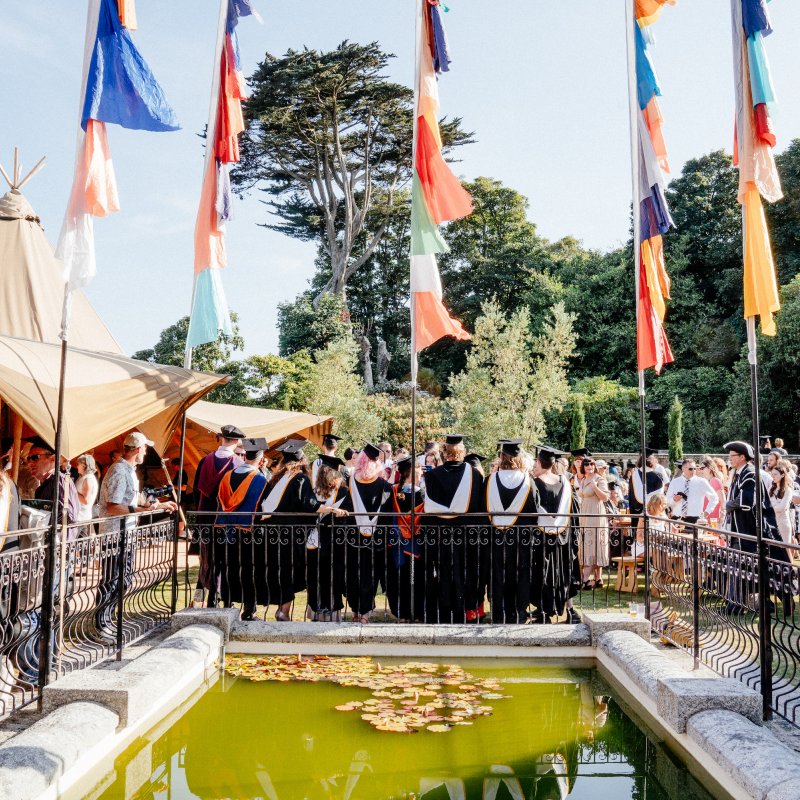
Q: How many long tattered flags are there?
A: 5